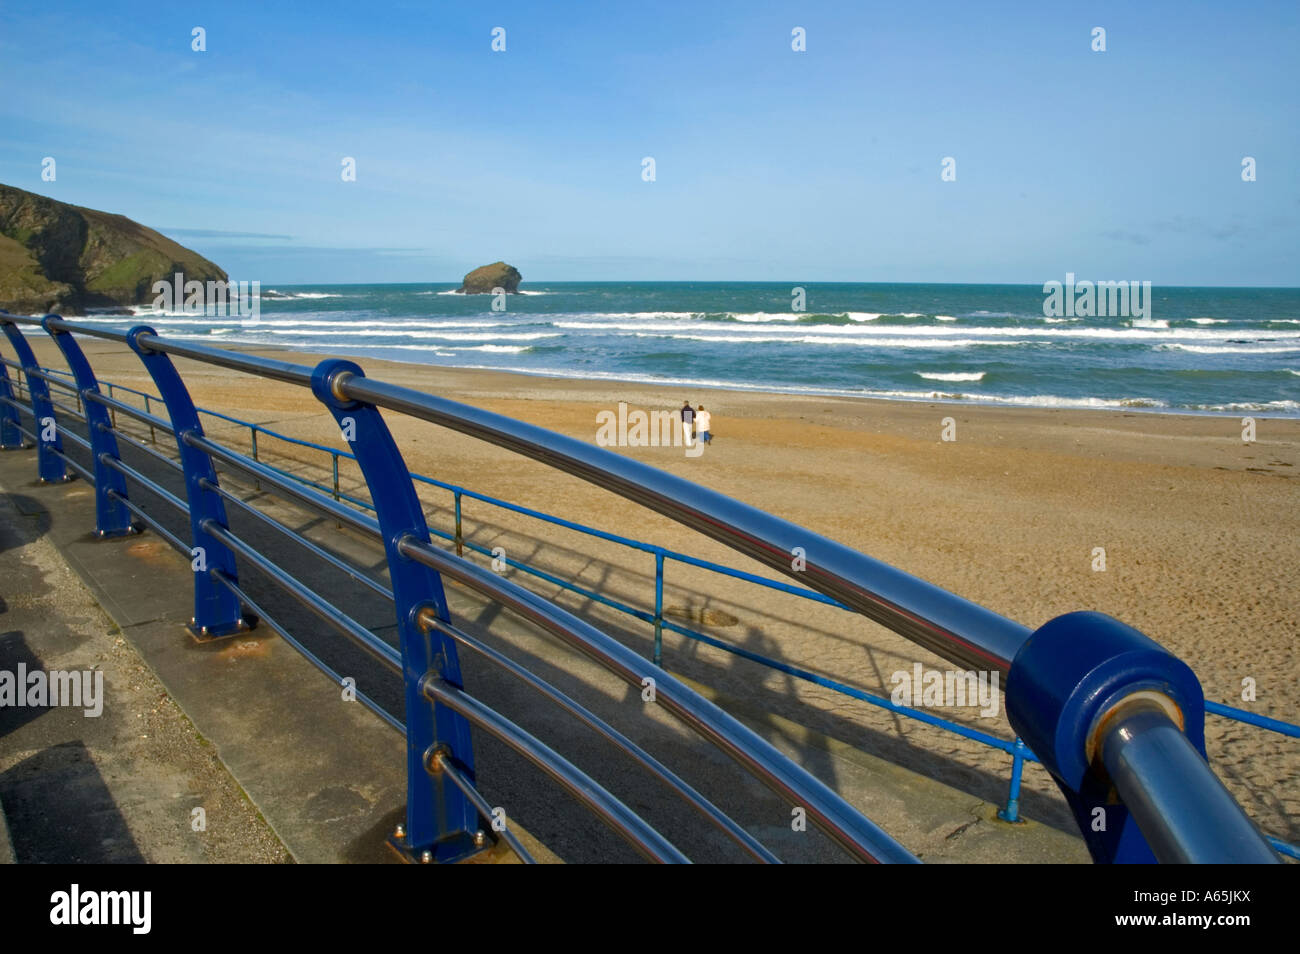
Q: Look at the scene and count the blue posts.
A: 6